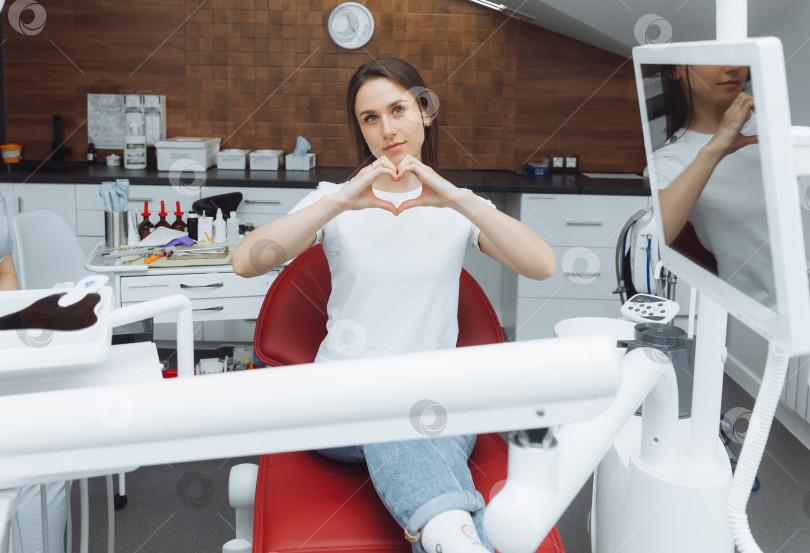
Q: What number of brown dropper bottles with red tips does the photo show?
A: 3